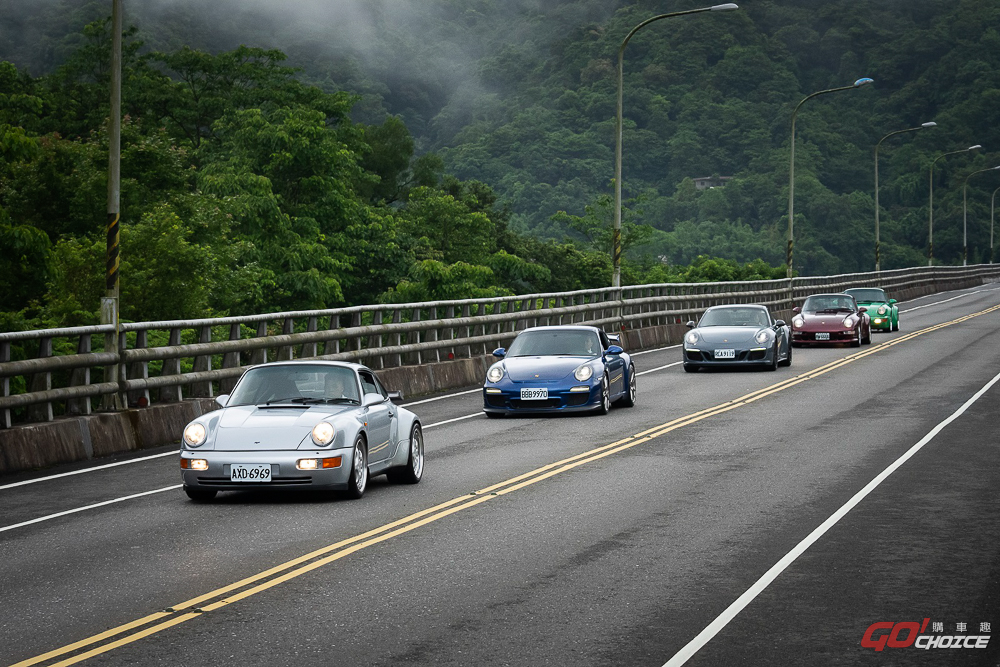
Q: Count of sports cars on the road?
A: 5